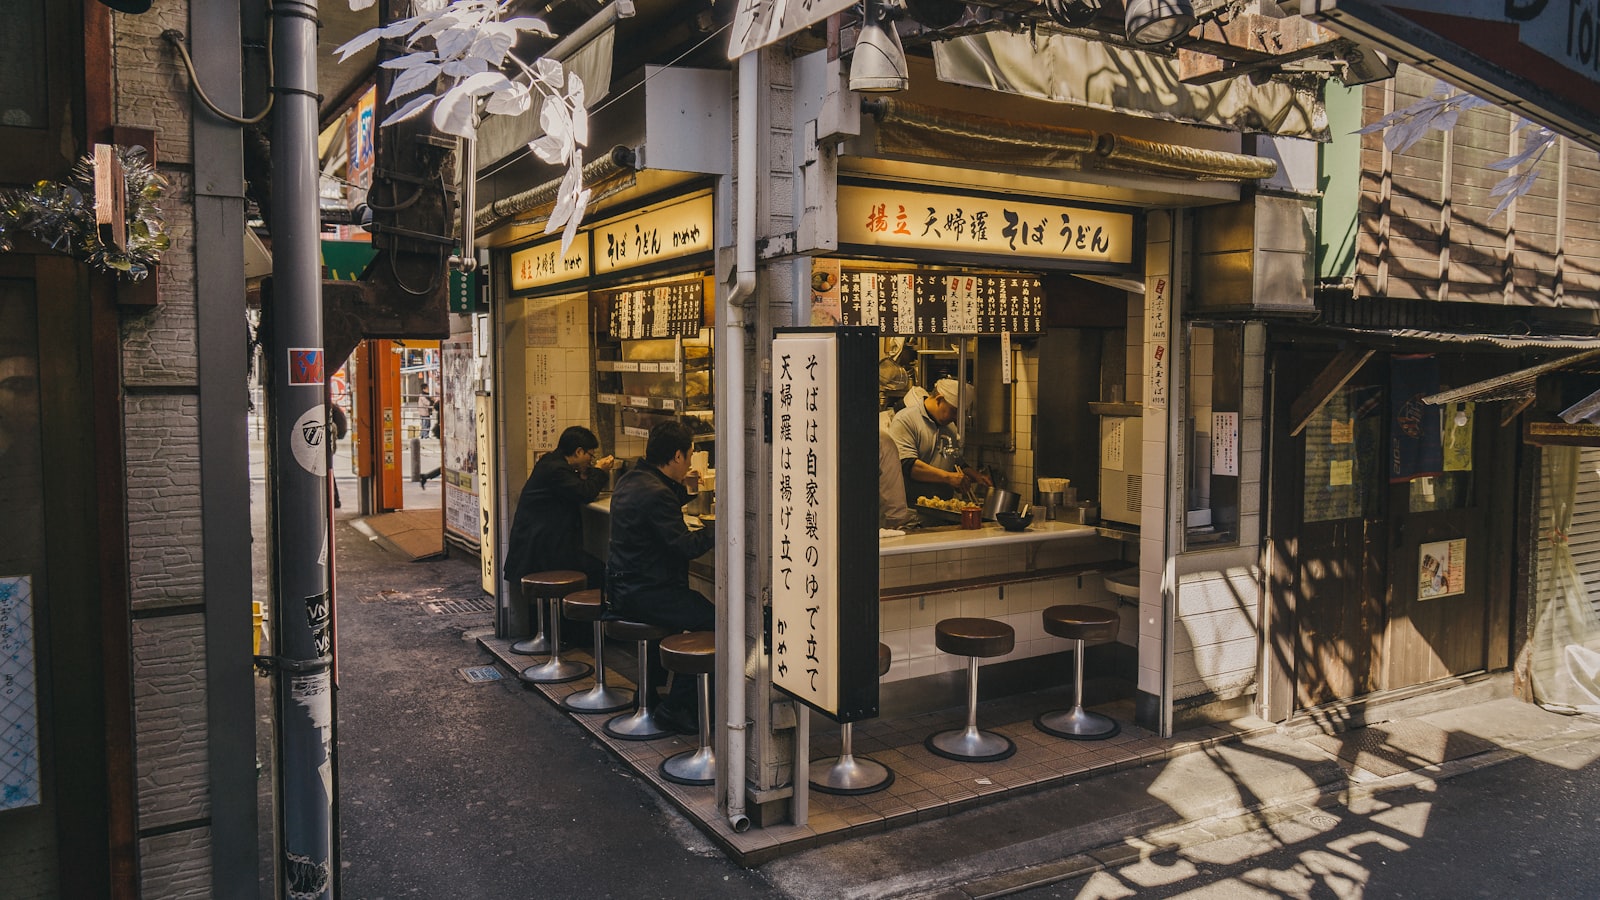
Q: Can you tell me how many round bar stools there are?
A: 8